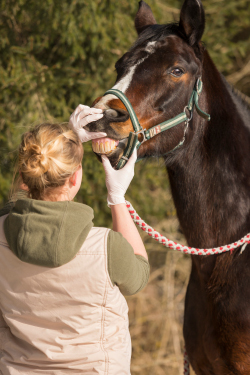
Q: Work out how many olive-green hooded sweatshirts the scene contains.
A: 1